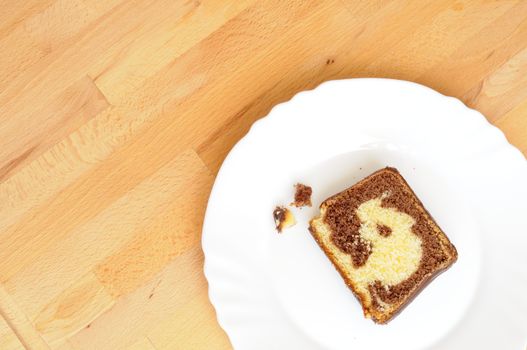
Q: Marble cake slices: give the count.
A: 1